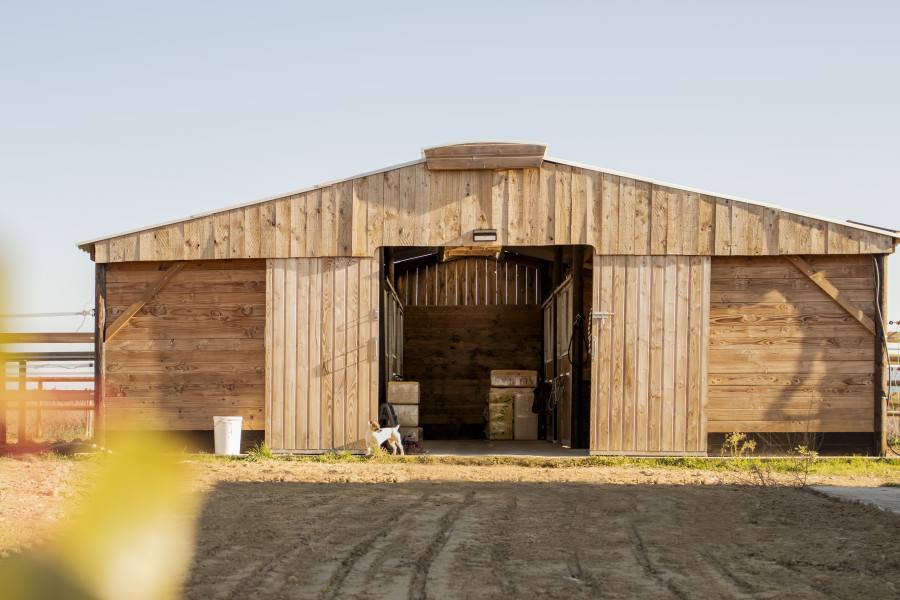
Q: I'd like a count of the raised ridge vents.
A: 1